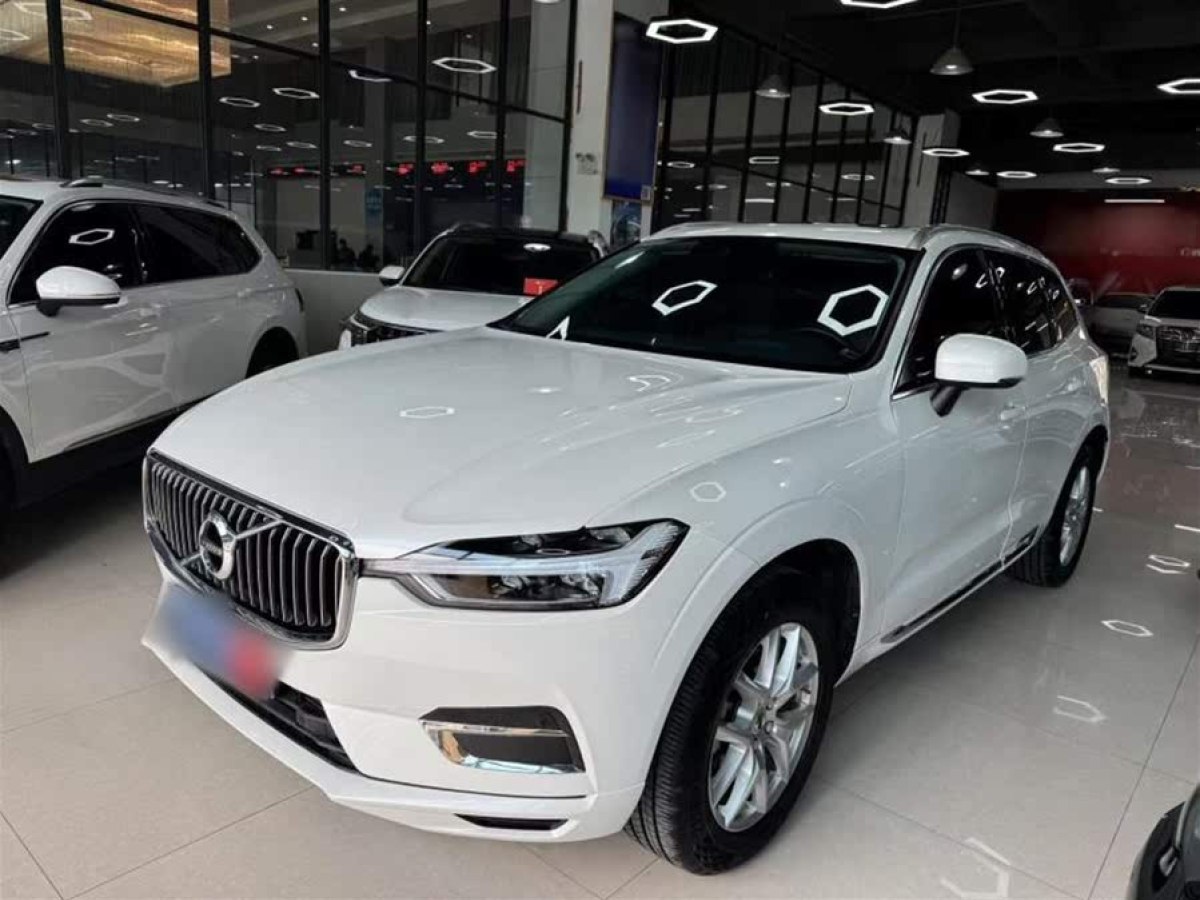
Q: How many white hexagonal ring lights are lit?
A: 9